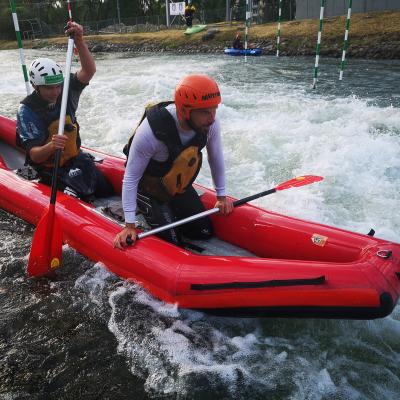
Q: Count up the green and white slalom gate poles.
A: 5